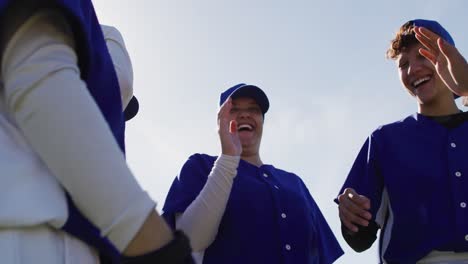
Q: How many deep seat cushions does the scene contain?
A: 0